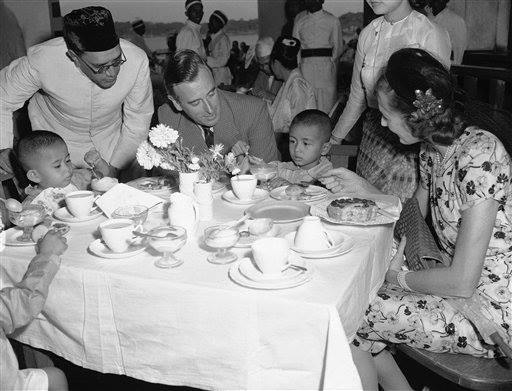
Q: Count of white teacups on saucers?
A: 5